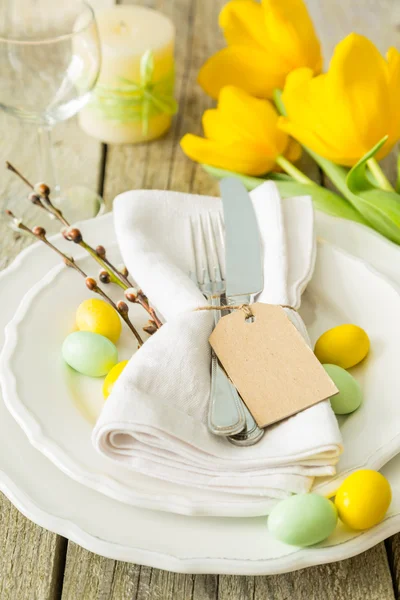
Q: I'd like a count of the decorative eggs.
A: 7